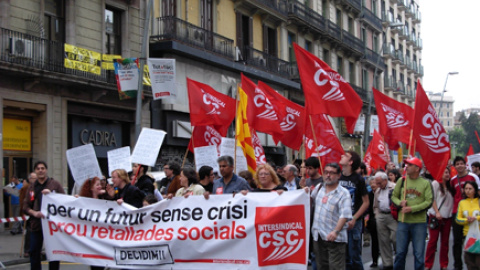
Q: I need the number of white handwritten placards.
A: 5